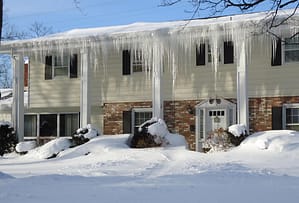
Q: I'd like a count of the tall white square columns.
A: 4